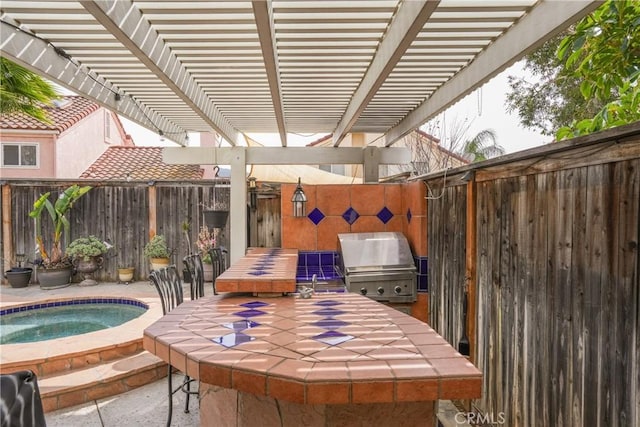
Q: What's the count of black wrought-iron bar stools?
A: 3